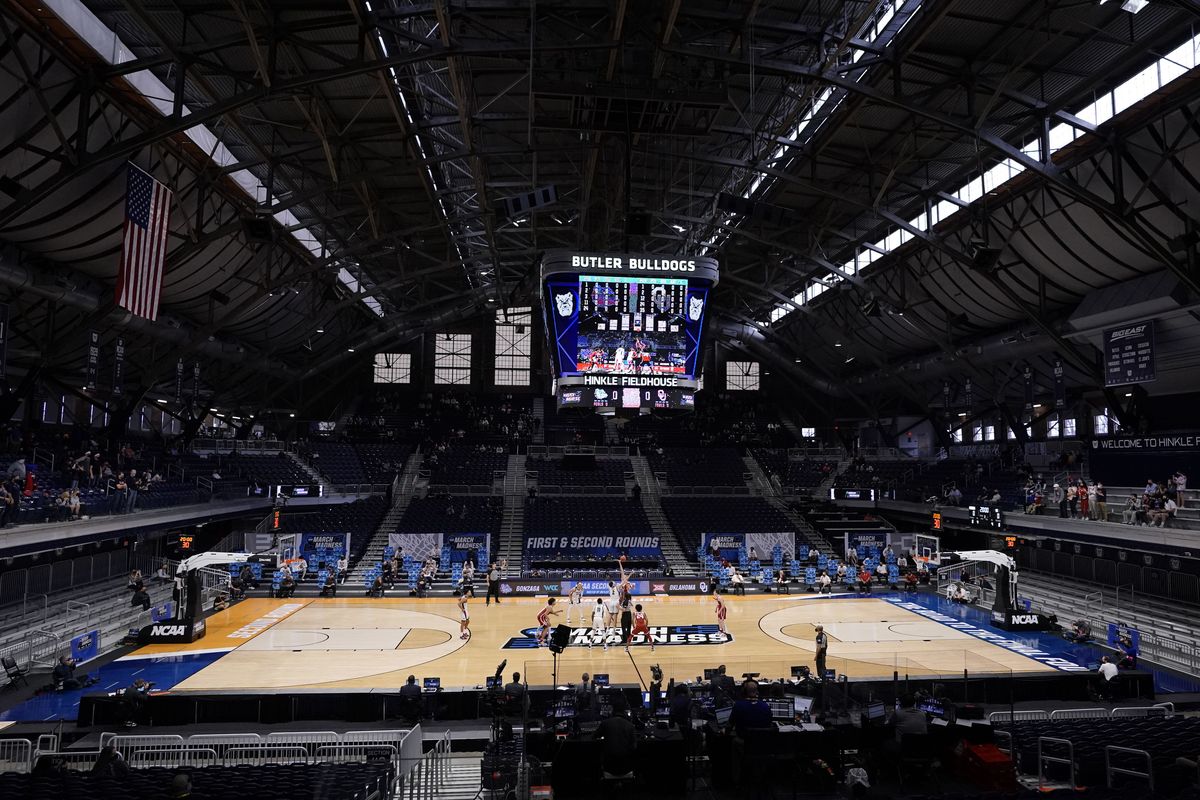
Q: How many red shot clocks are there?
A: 4